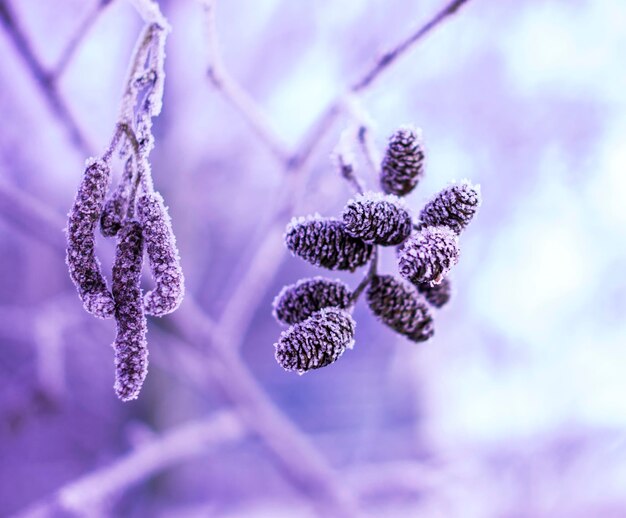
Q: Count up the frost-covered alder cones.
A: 9